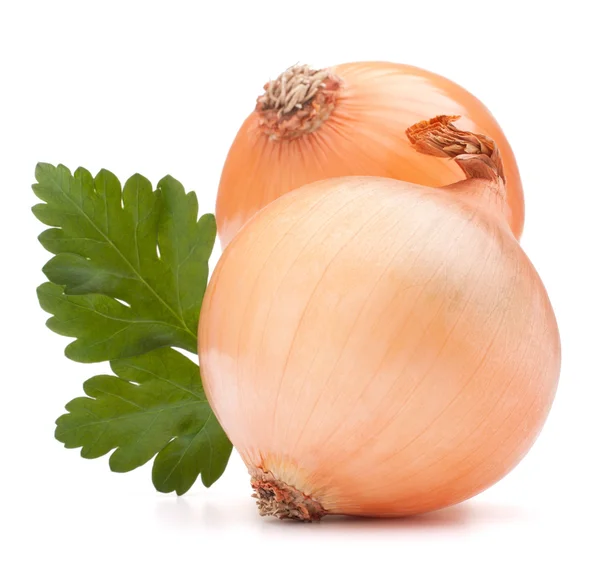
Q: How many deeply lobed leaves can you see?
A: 2